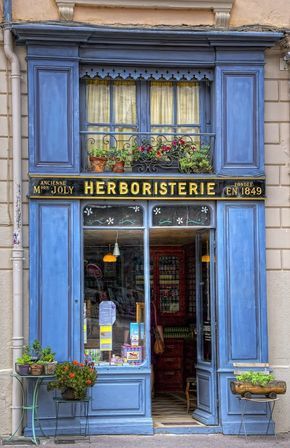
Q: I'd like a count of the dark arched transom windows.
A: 2